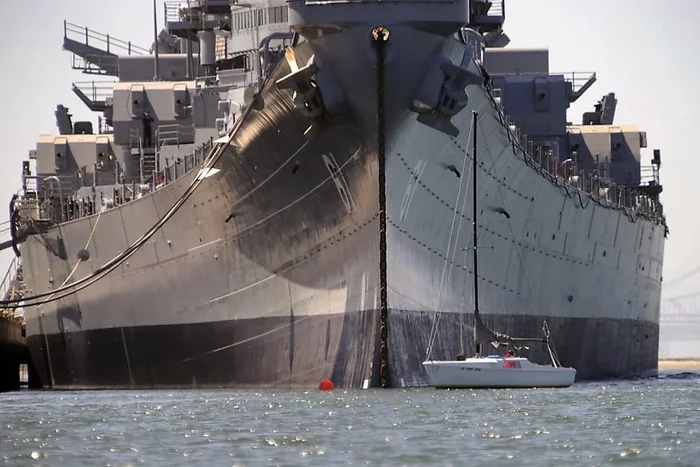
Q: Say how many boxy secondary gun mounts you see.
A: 4